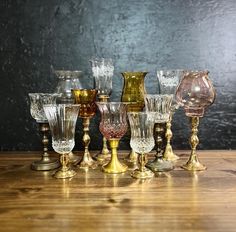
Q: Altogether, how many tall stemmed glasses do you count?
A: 11